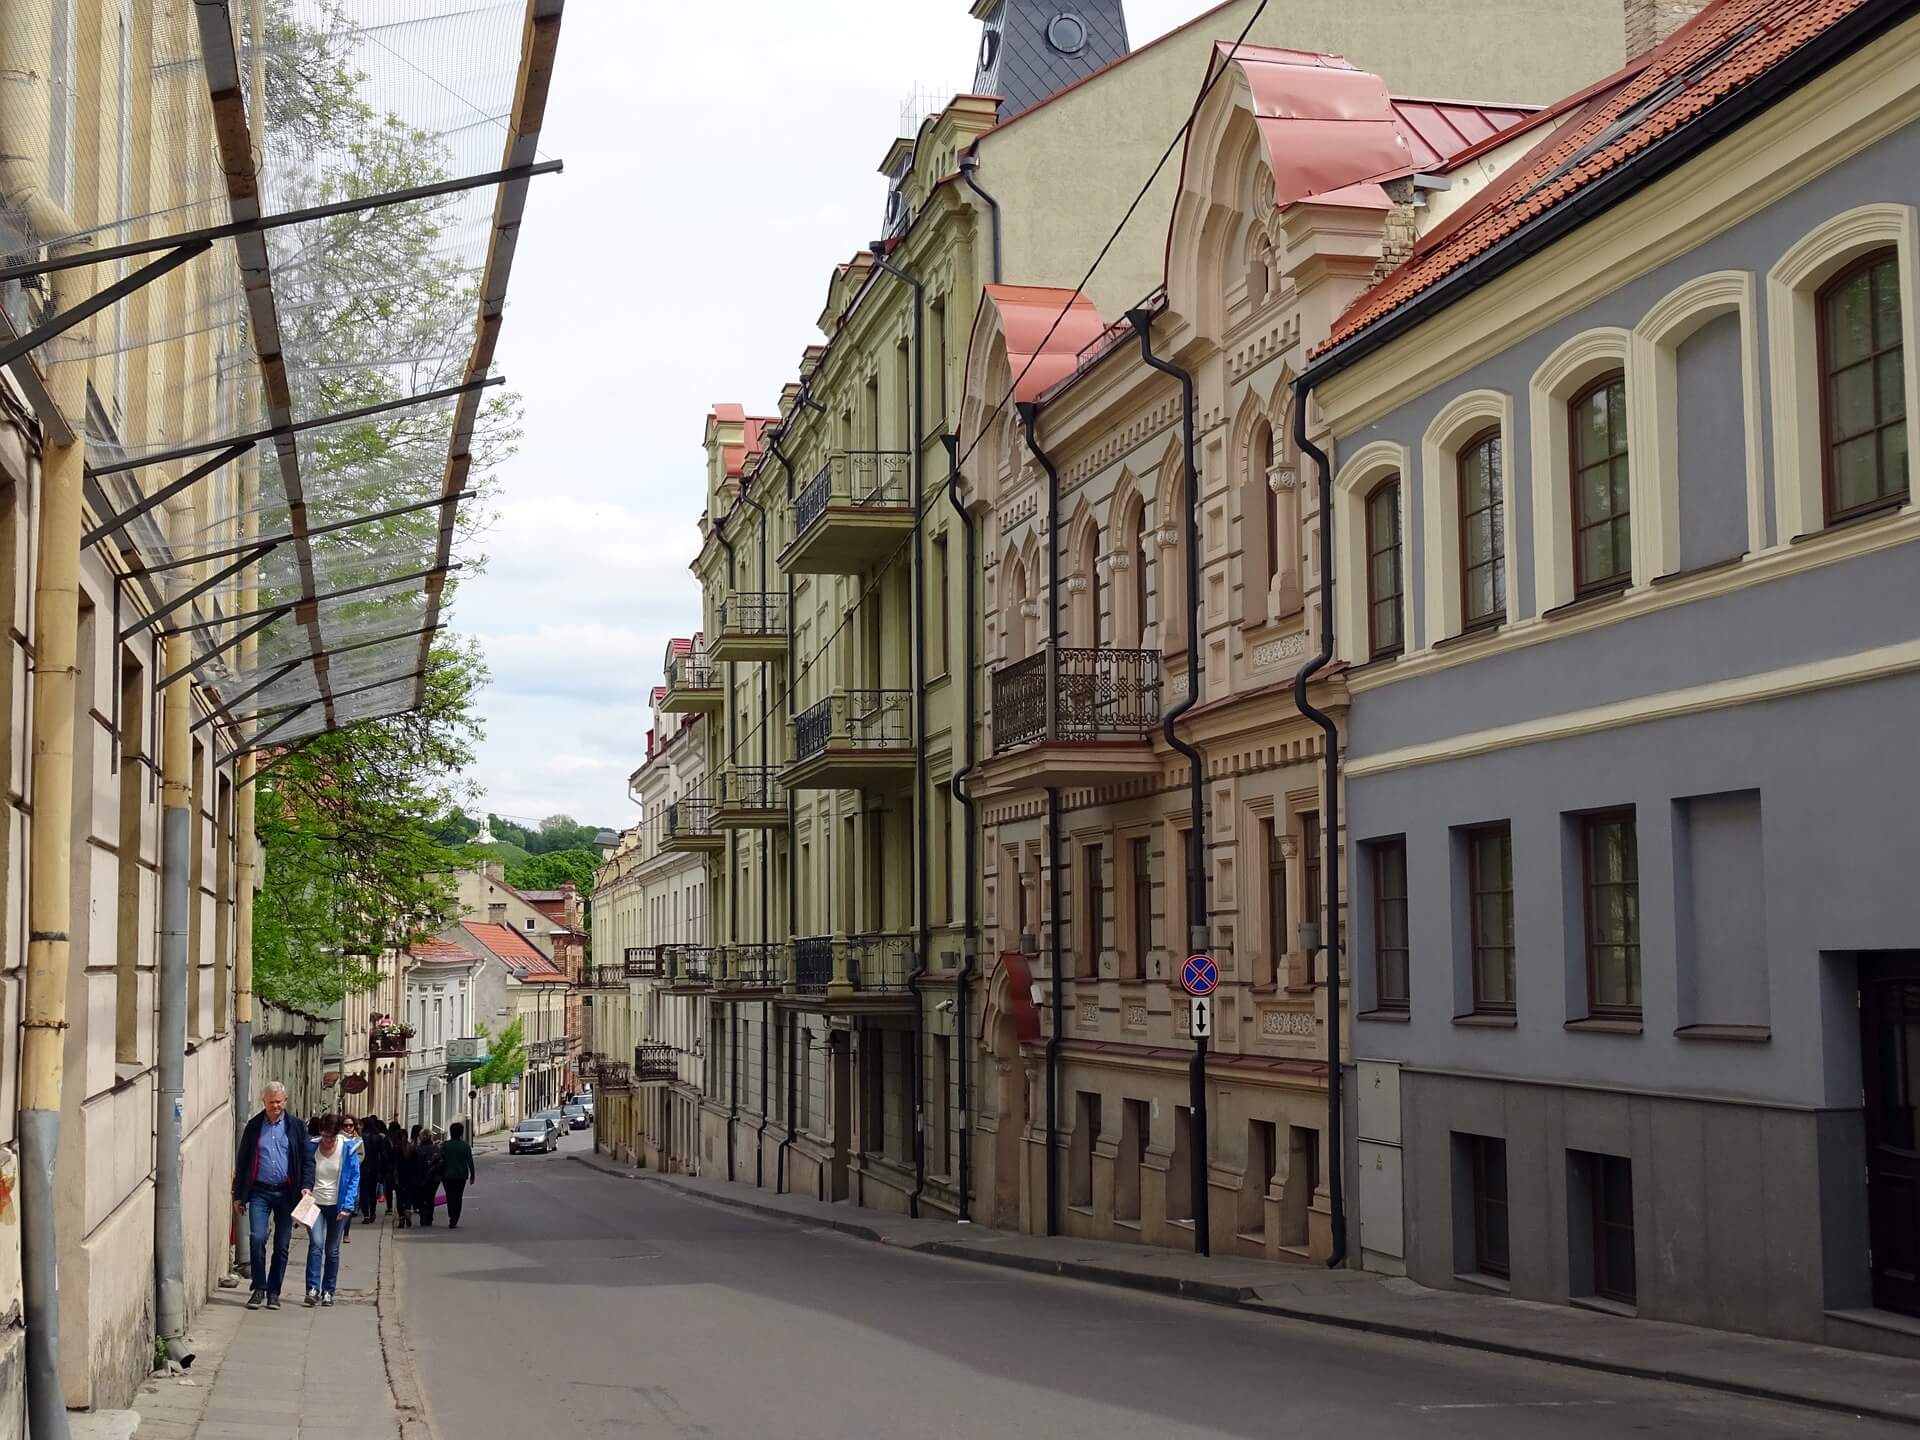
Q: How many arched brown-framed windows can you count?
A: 4